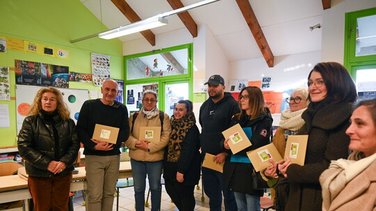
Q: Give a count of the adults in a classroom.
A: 9